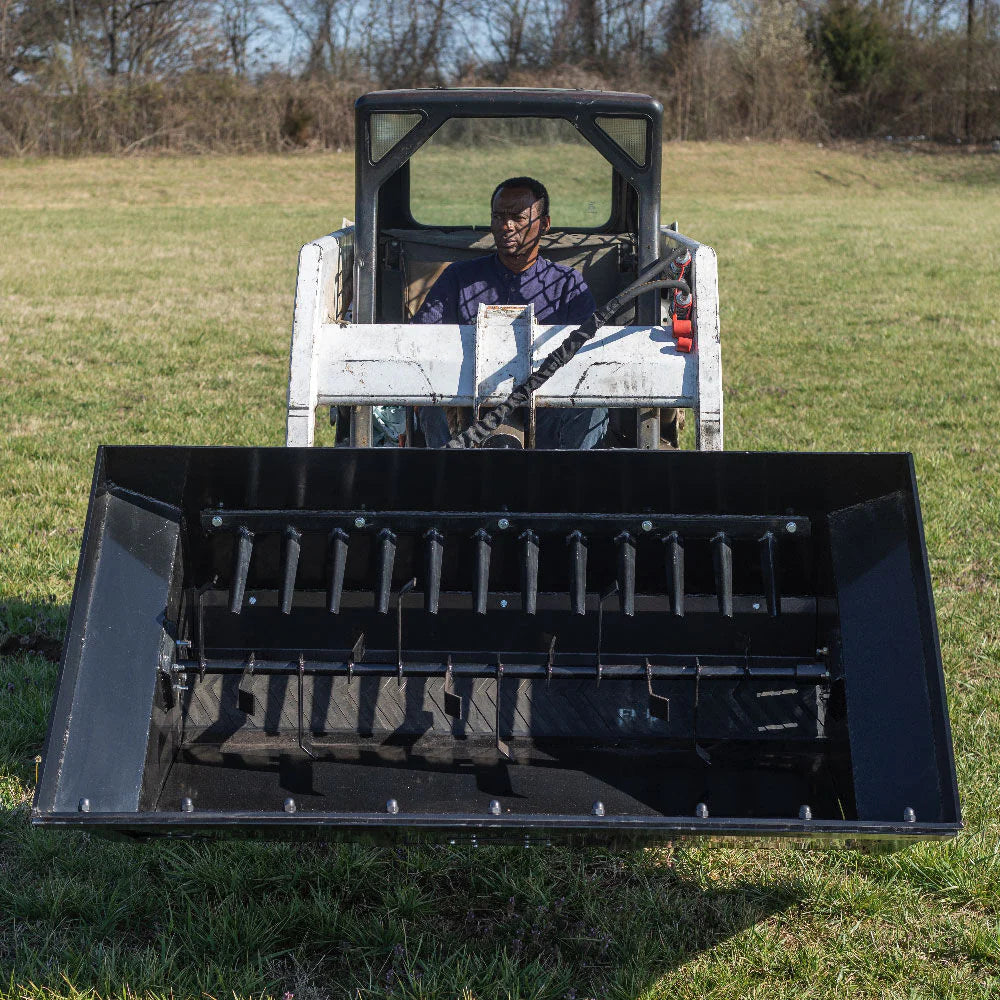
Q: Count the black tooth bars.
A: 12